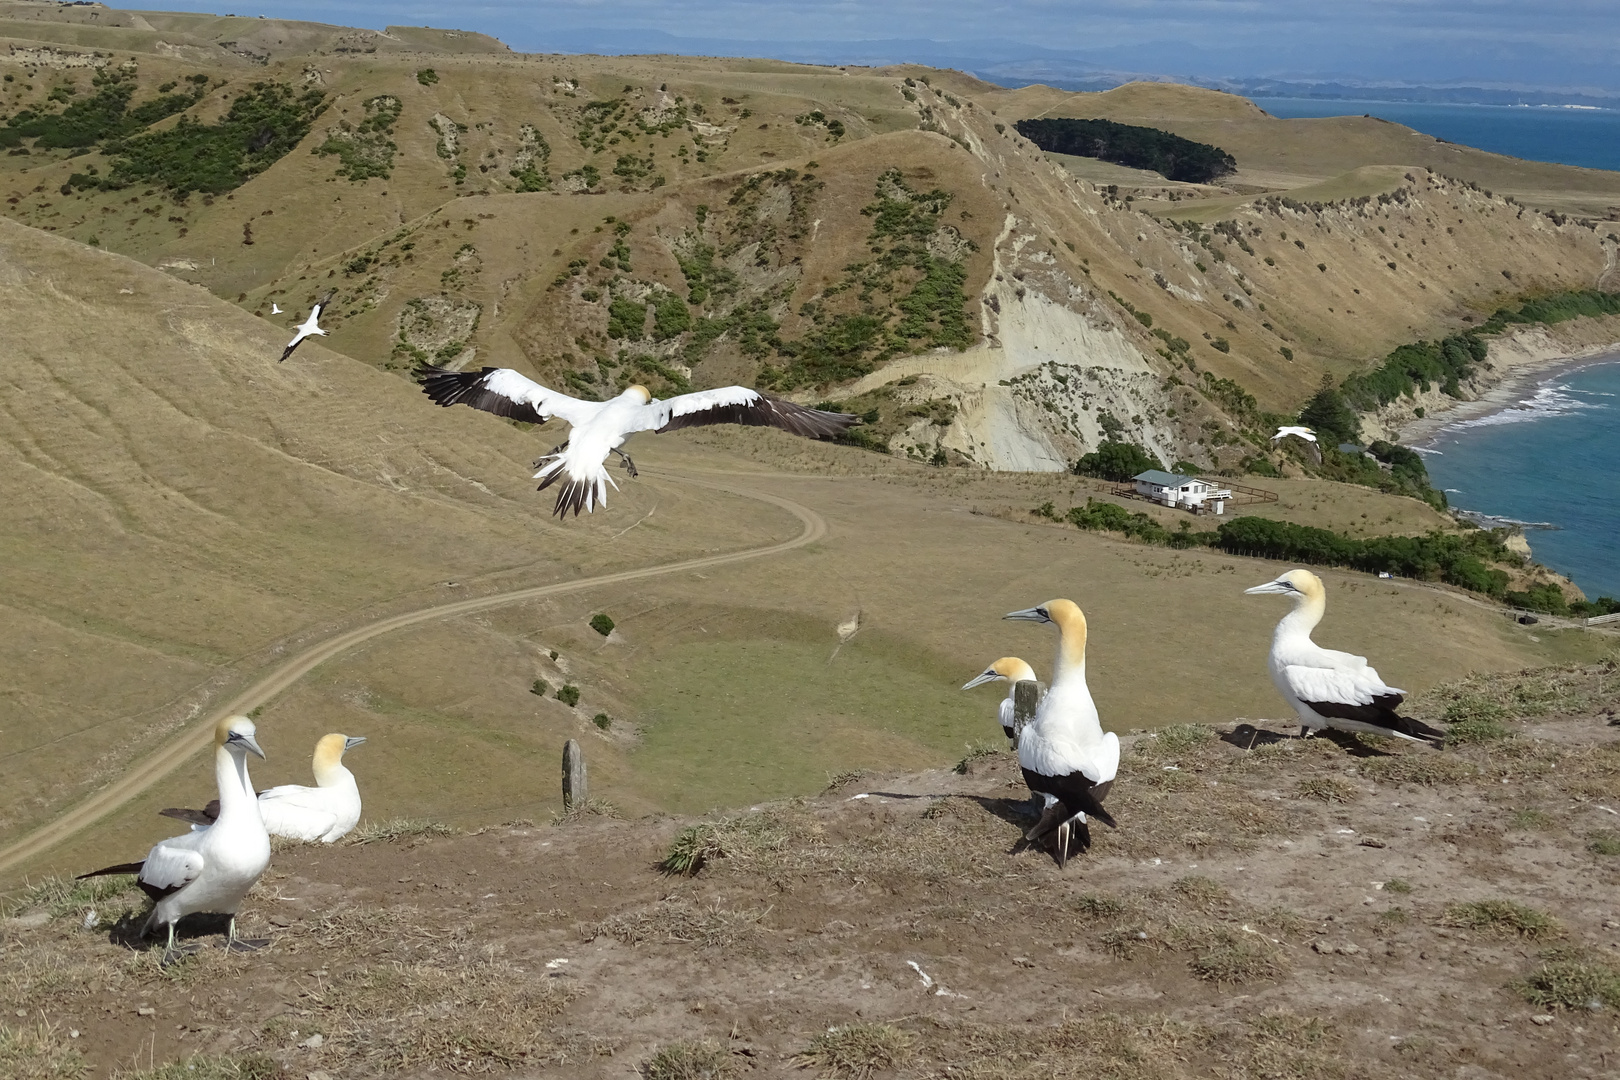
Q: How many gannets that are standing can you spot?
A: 4